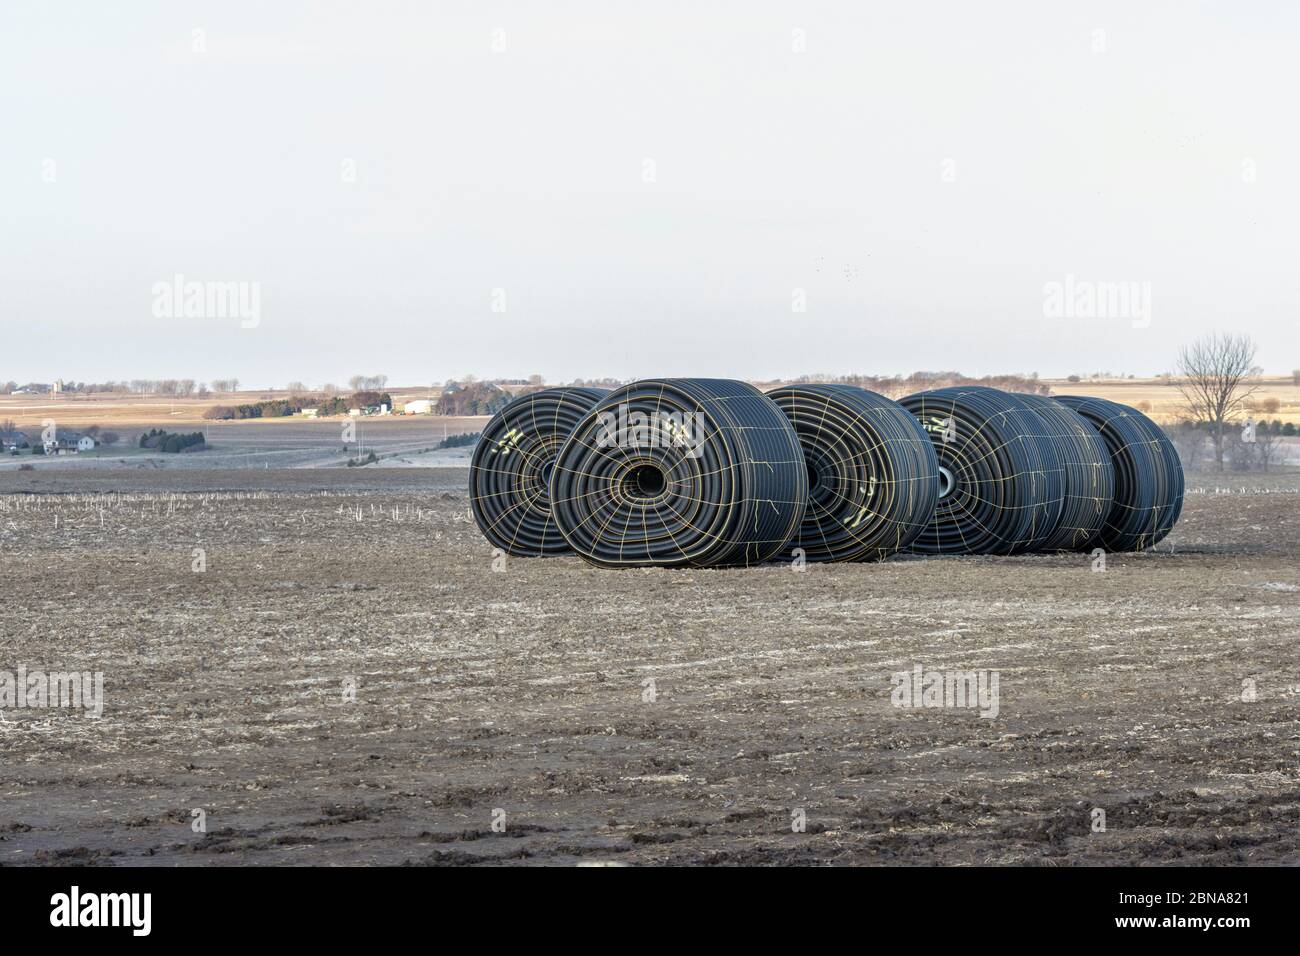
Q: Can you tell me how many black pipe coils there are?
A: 6